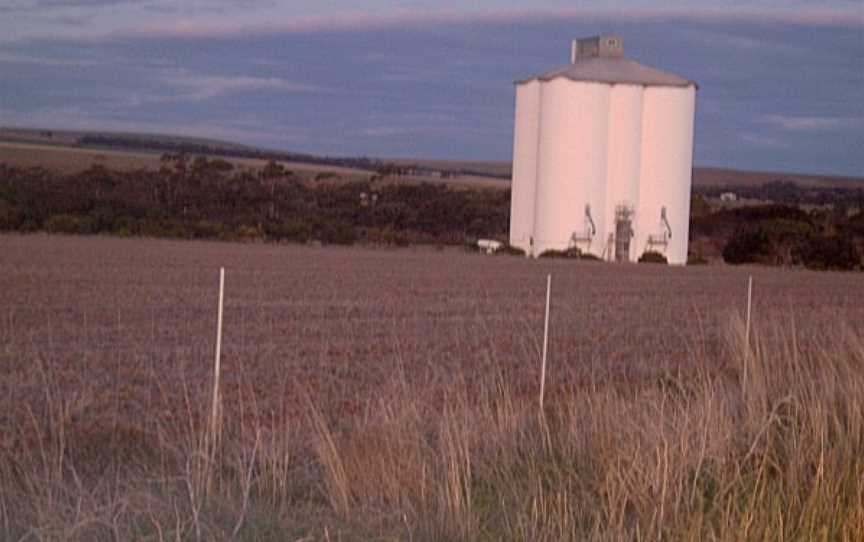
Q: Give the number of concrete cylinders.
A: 4